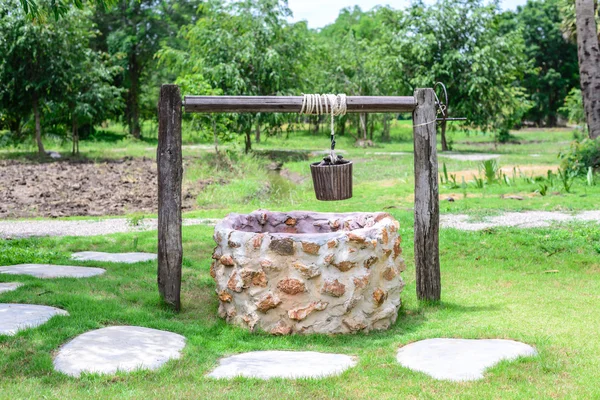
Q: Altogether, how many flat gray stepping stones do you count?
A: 7